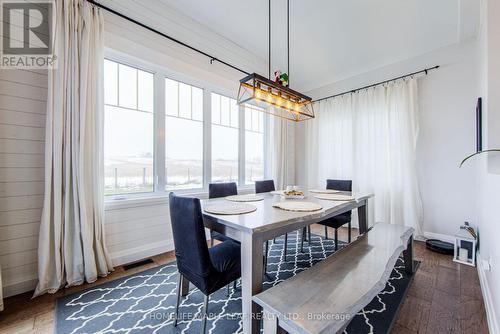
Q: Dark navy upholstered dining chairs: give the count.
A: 4